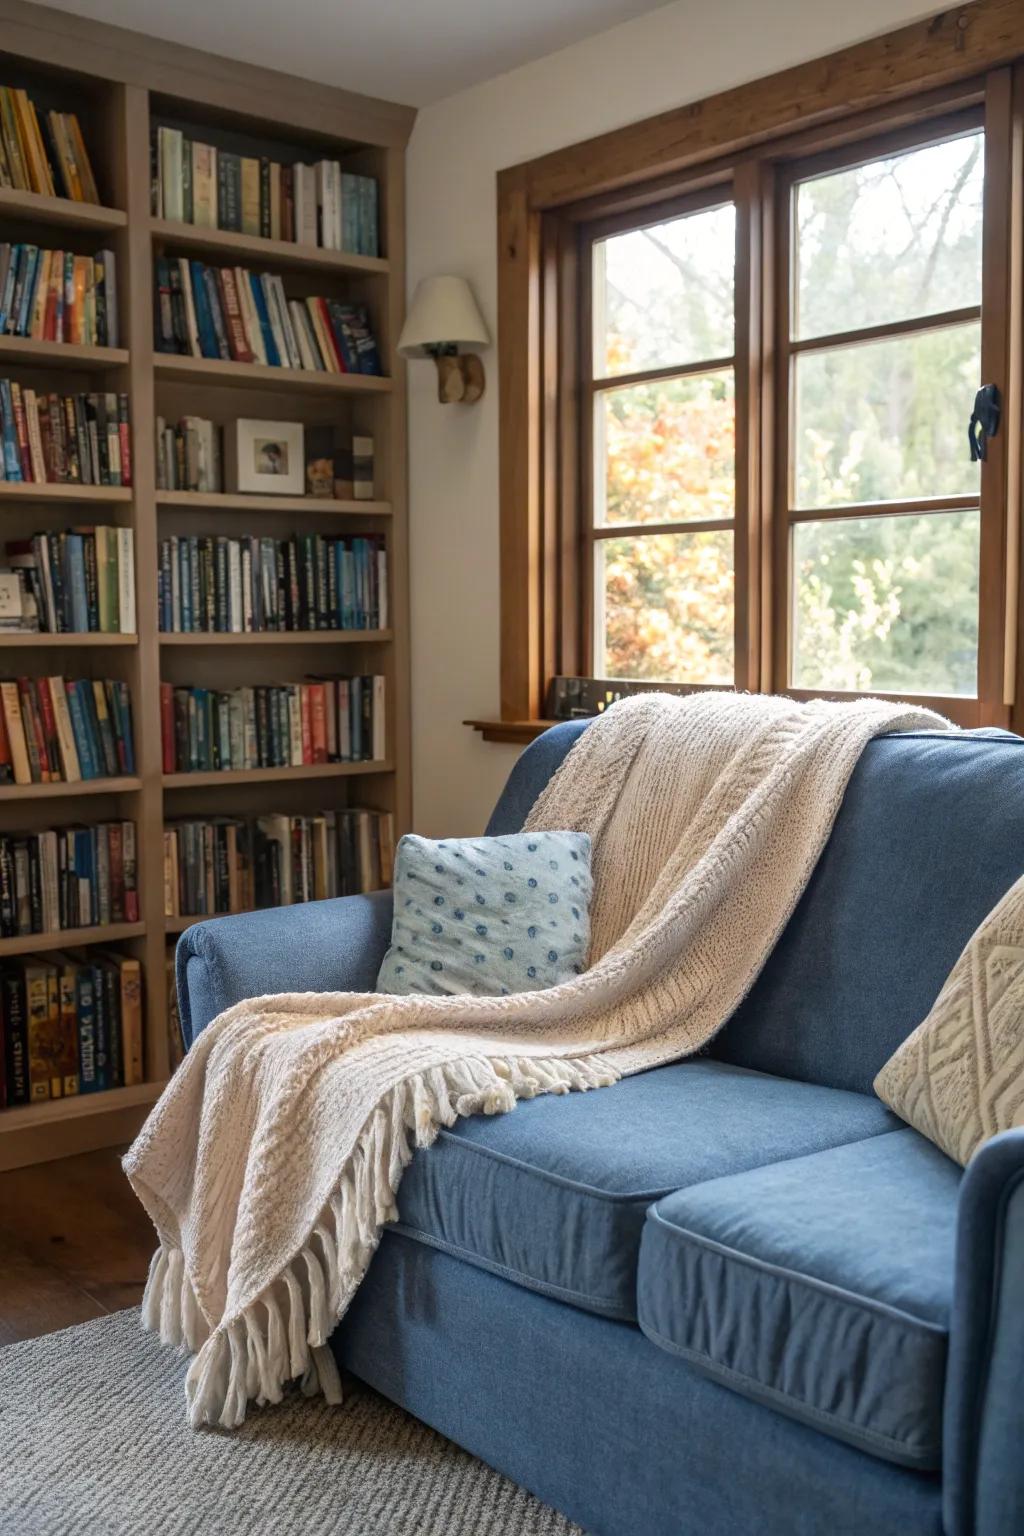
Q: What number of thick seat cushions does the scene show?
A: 2